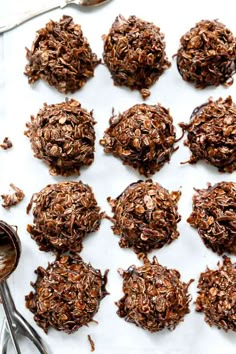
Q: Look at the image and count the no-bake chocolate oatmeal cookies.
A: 12